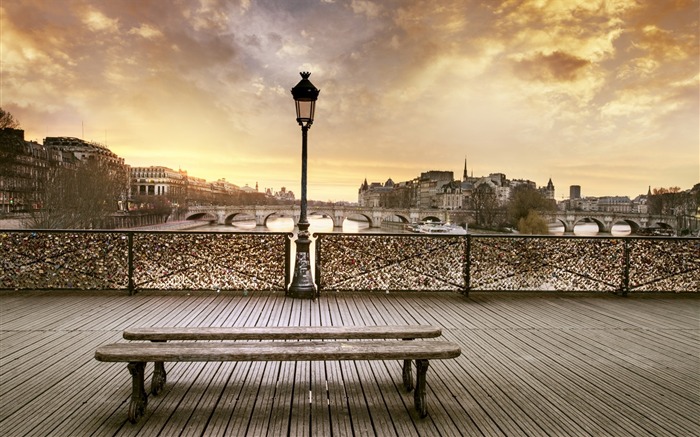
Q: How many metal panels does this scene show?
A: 5